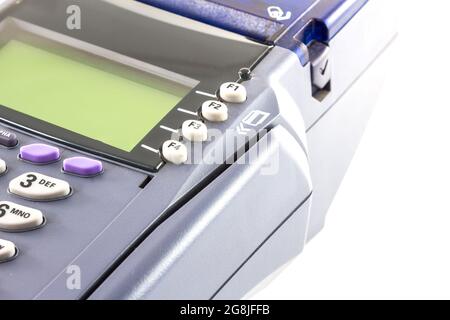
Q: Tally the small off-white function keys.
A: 4